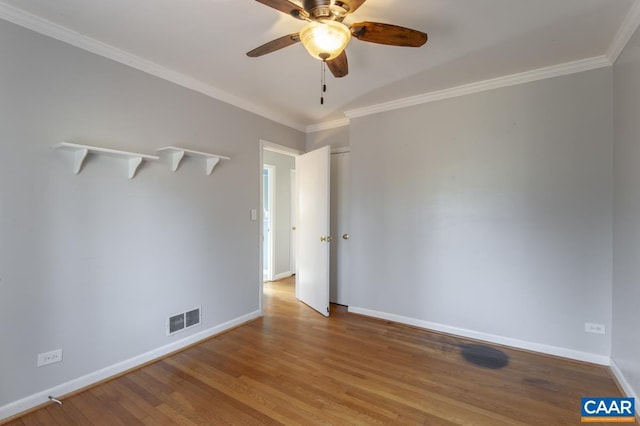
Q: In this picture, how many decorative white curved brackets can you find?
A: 4